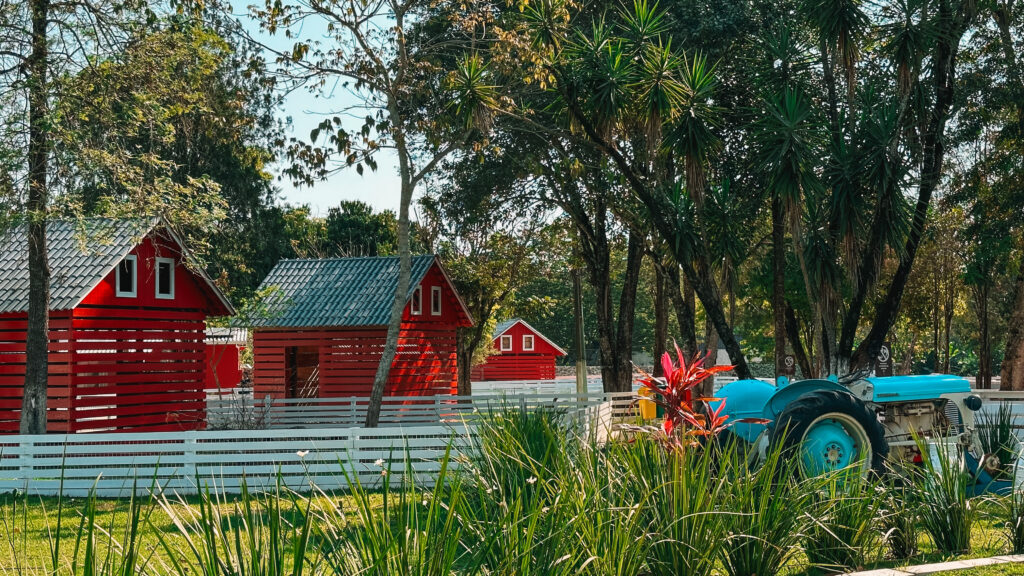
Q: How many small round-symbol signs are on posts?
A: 2